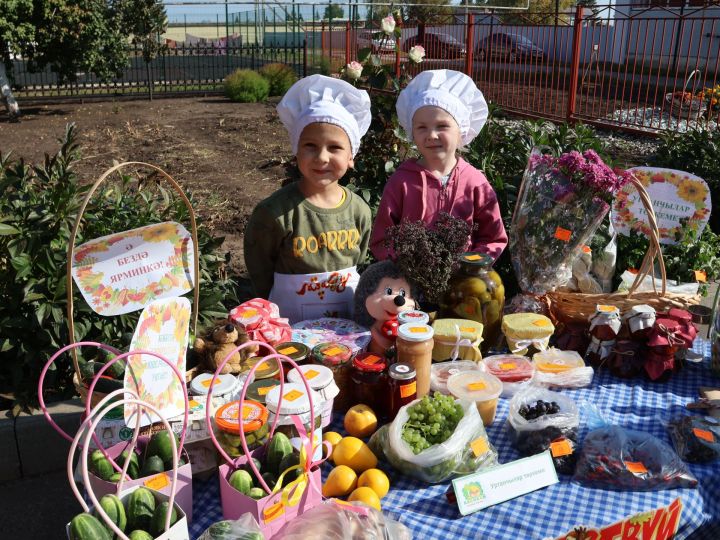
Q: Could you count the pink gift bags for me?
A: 2